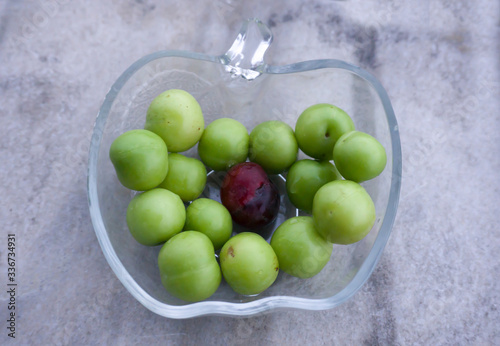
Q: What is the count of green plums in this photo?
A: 14